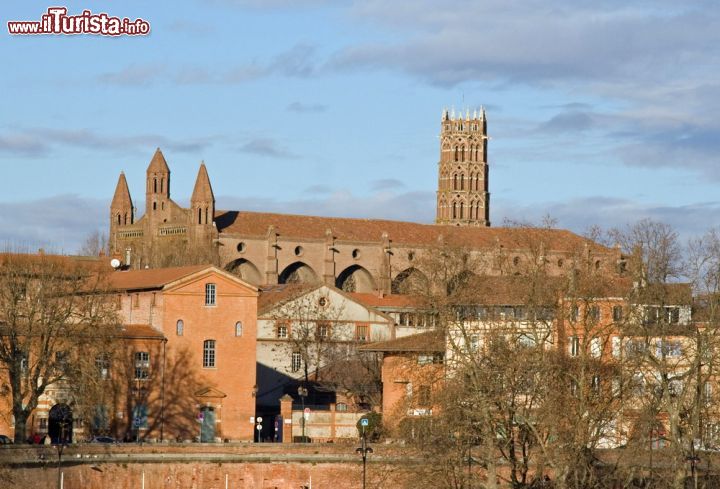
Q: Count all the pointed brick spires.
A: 3